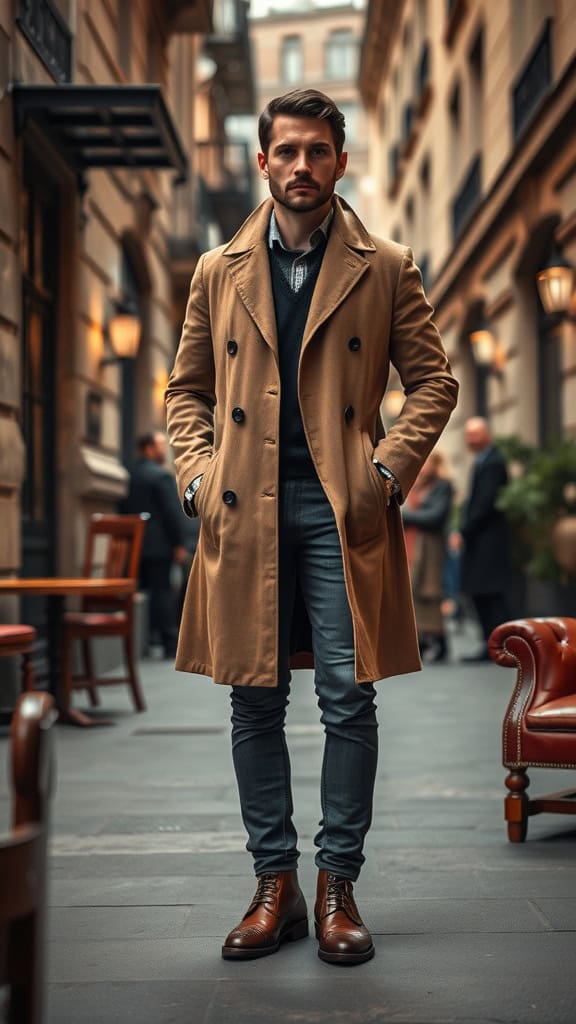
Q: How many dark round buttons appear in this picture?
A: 5